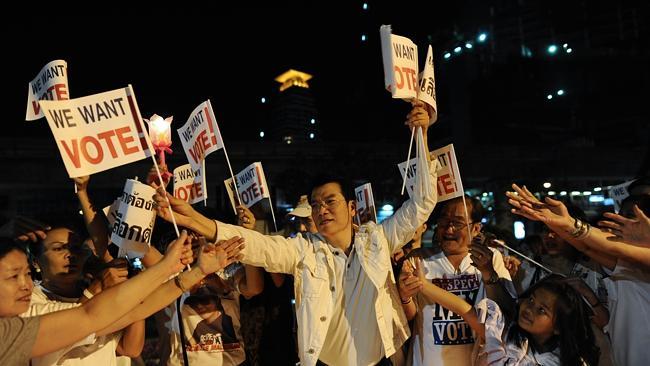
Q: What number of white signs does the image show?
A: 11